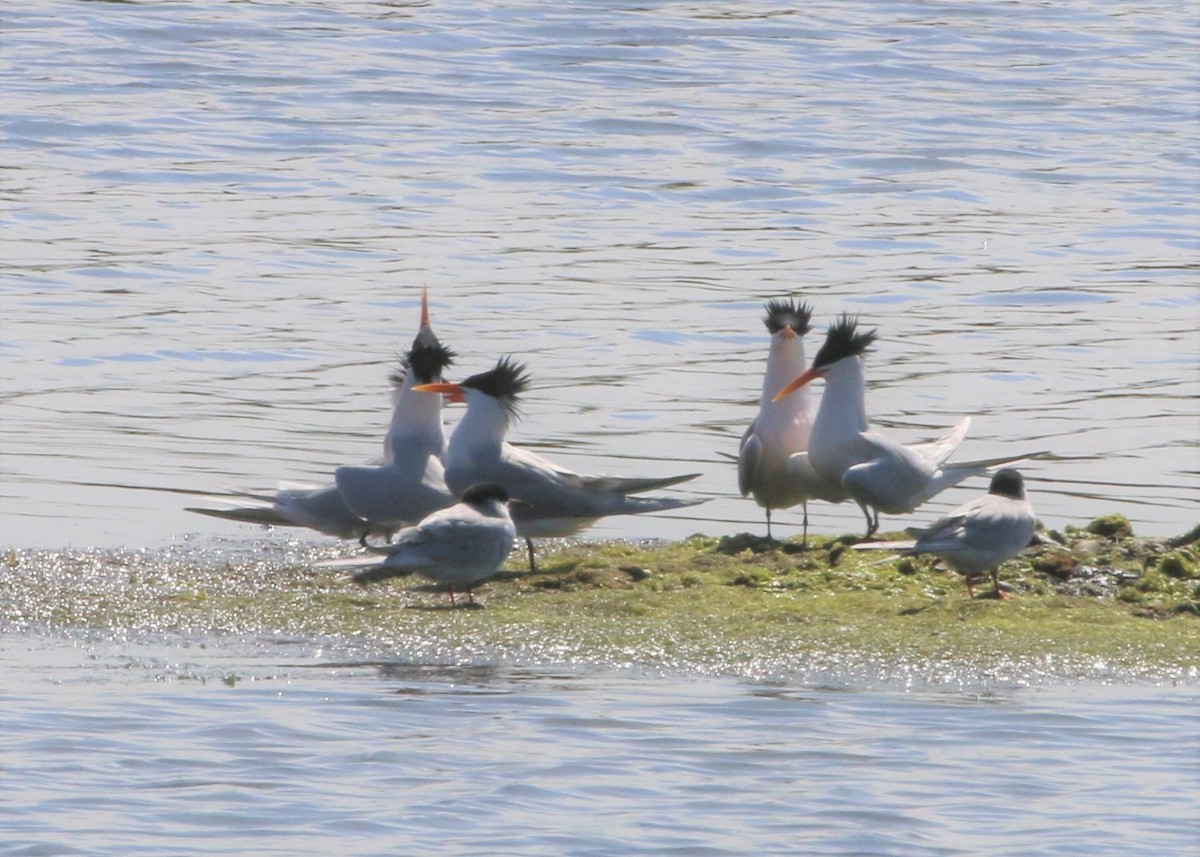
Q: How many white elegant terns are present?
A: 5